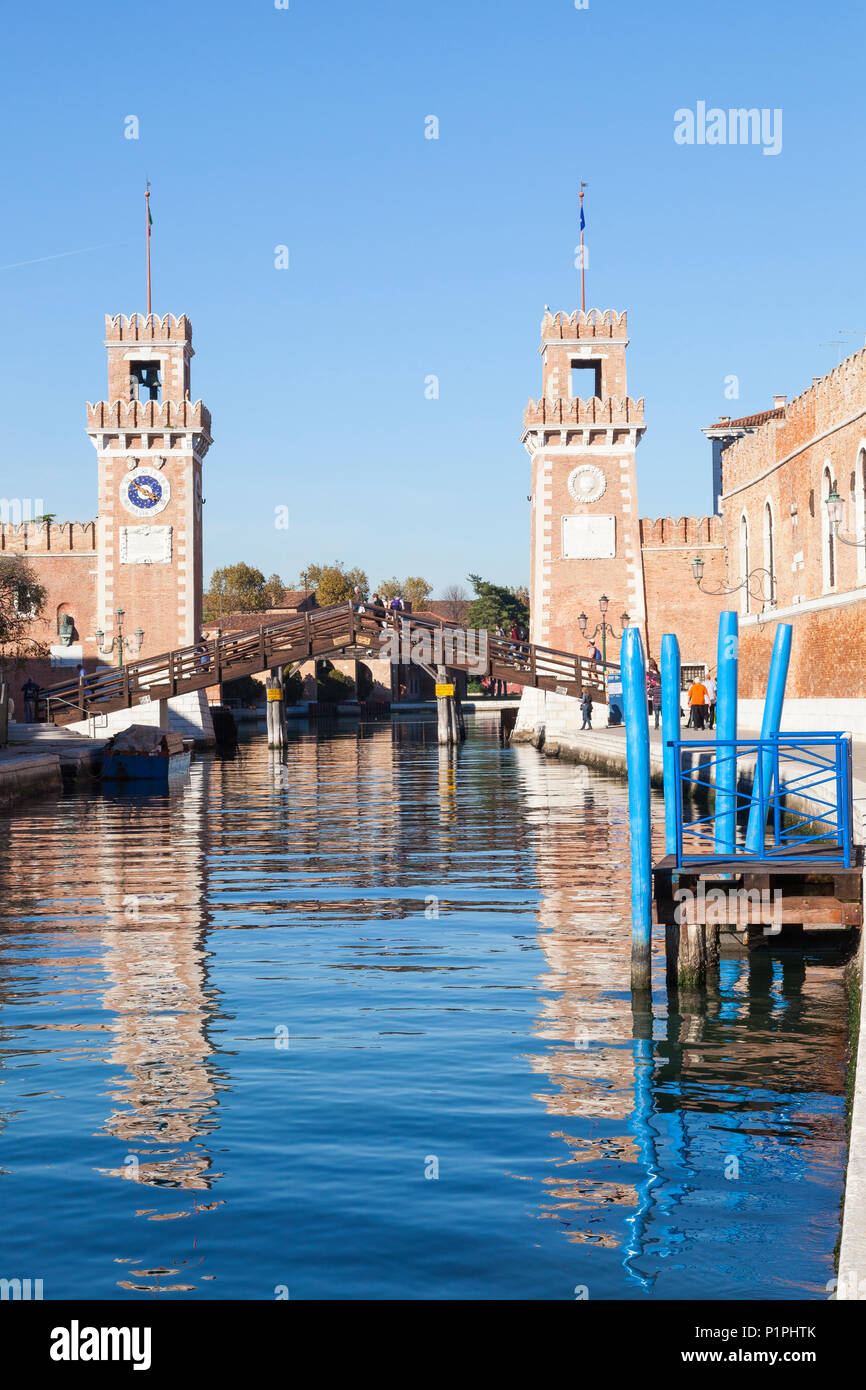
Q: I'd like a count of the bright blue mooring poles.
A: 4